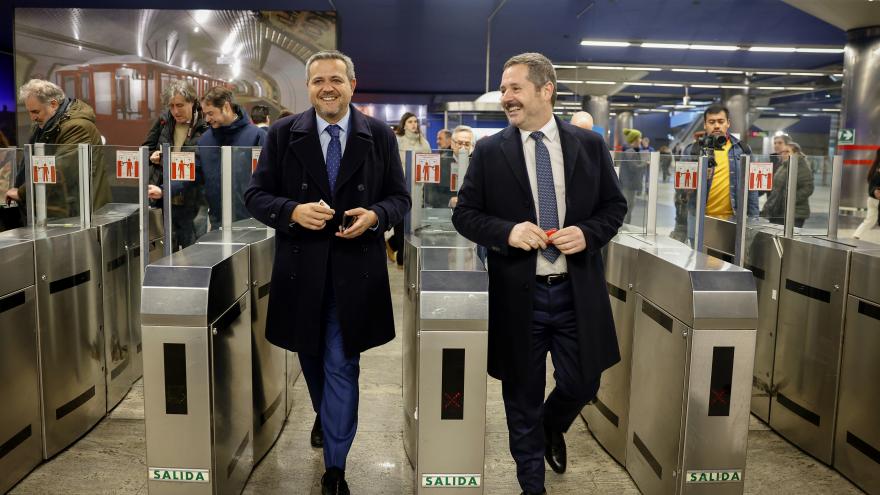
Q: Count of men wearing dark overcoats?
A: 2